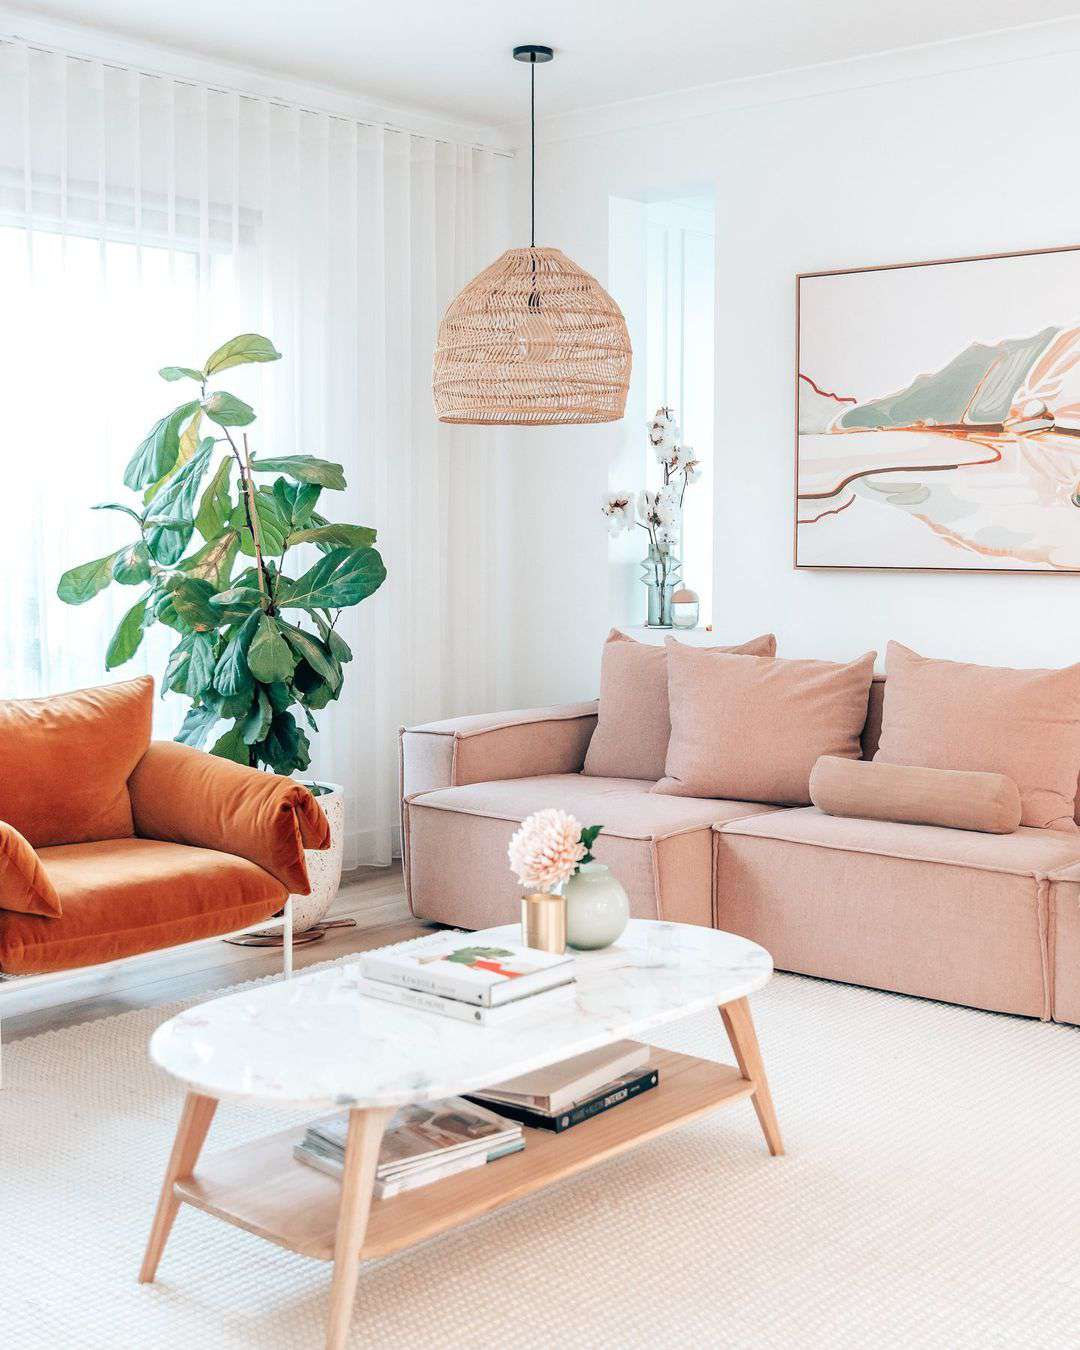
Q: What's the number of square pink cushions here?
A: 3